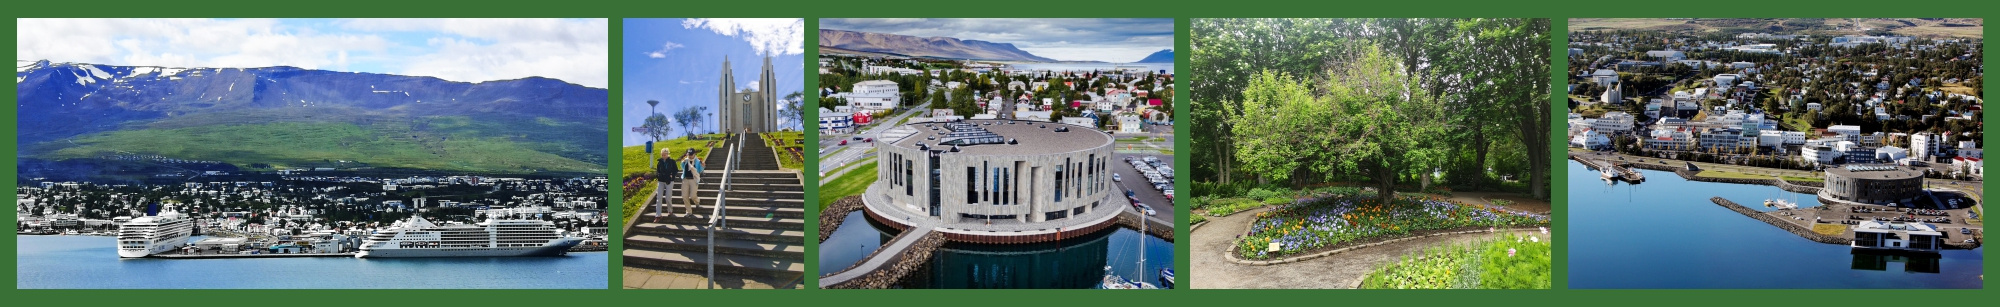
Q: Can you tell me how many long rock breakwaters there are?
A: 1